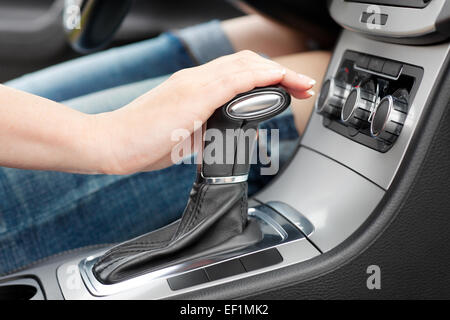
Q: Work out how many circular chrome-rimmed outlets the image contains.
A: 3